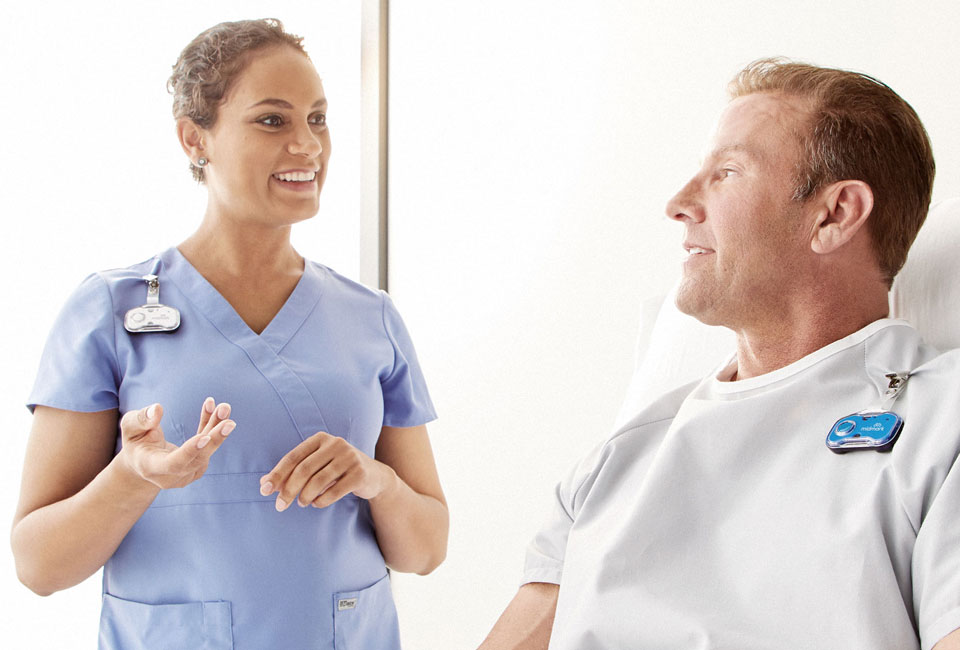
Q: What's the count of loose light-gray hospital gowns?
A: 1